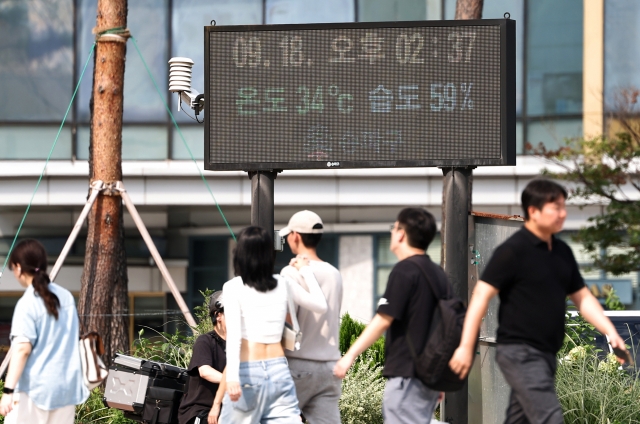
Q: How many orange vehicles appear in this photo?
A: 0